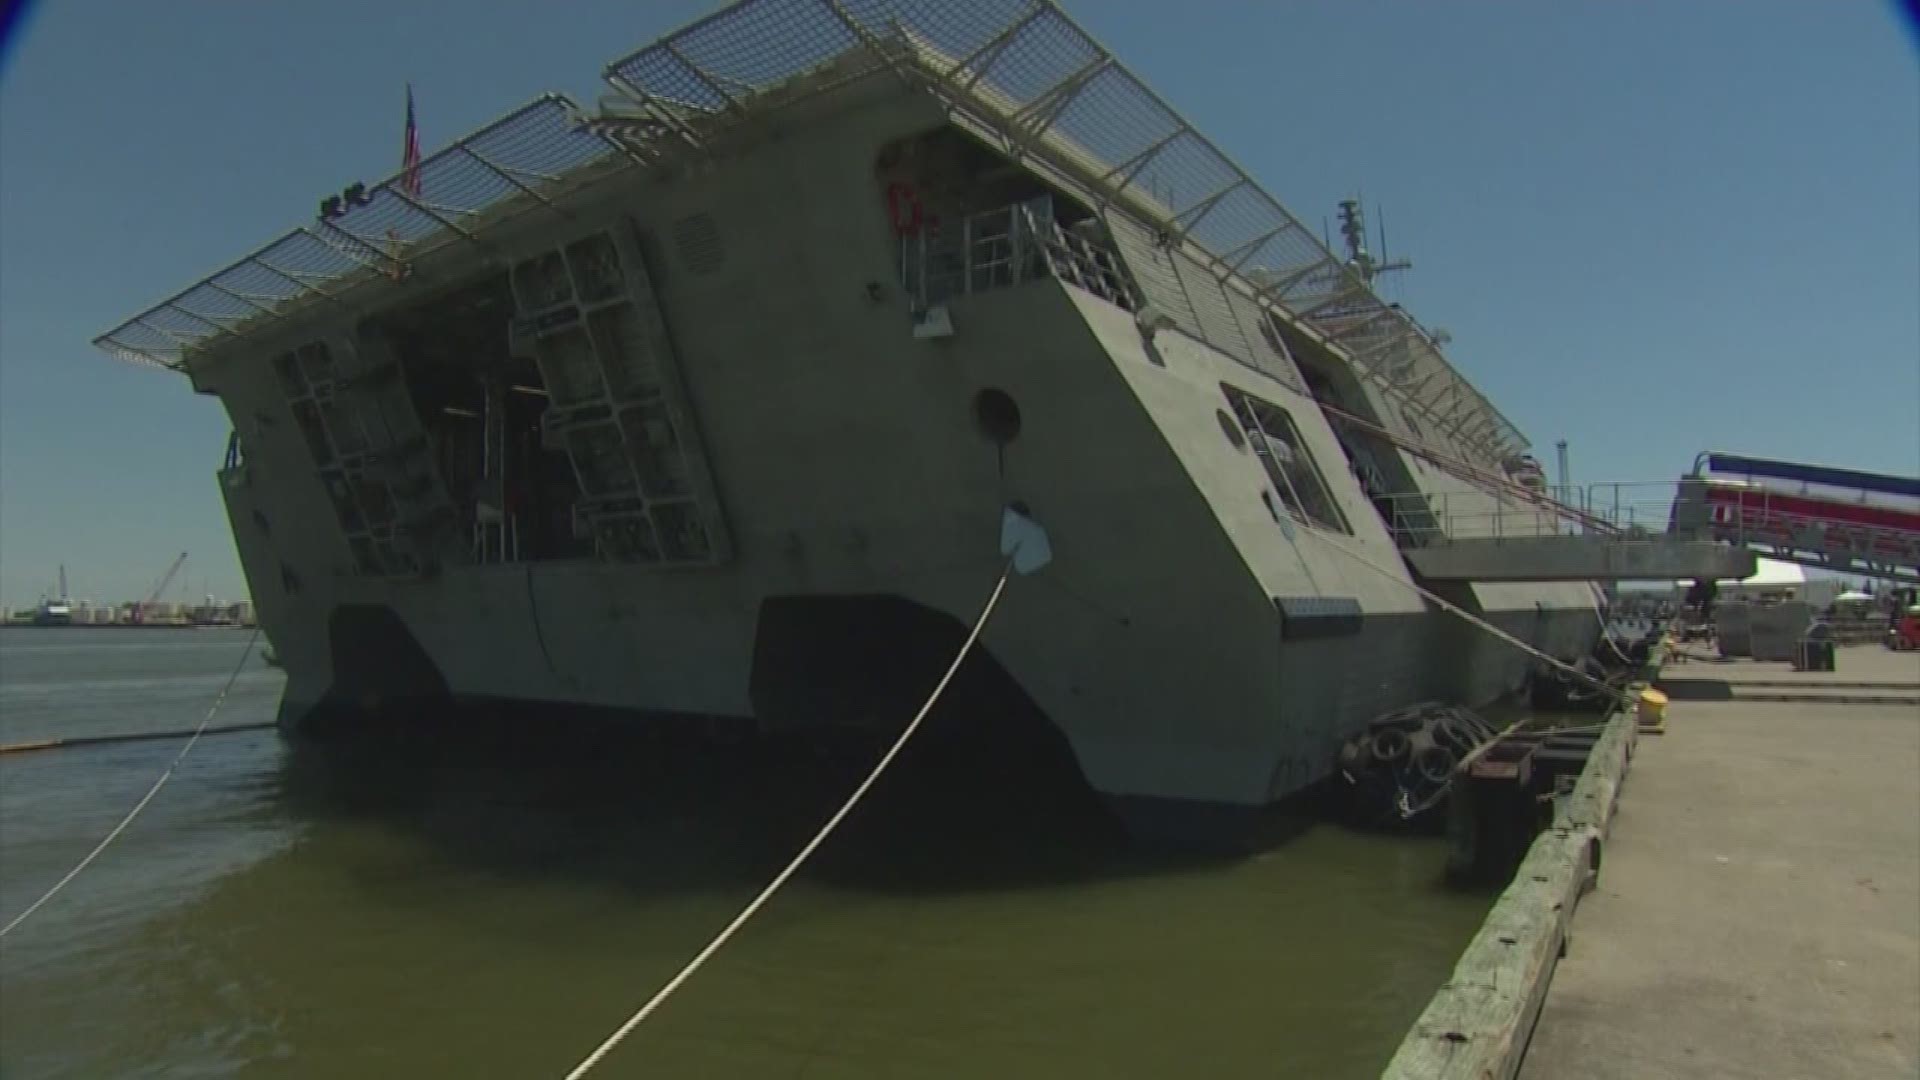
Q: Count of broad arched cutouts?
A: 2